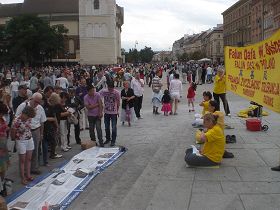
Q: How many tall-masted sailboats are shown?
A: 0